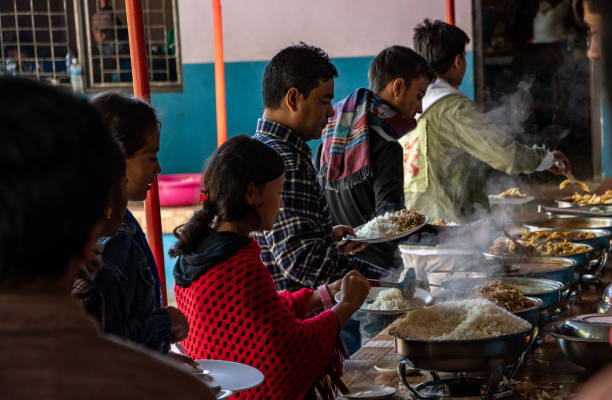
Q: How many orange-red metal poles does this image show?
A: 3